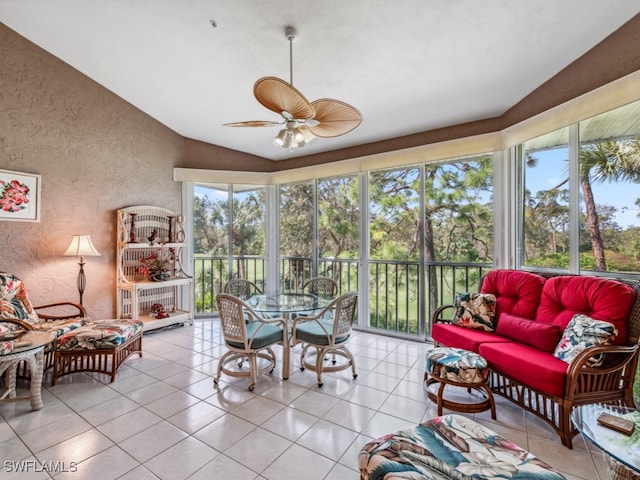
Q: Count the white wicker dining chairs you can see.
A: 4